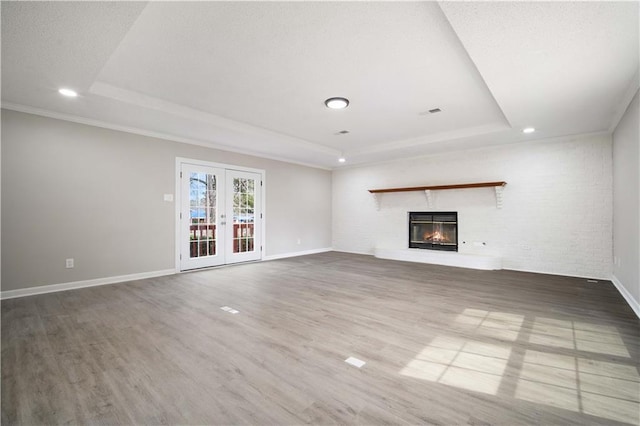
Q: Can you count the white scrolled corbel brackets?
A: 3